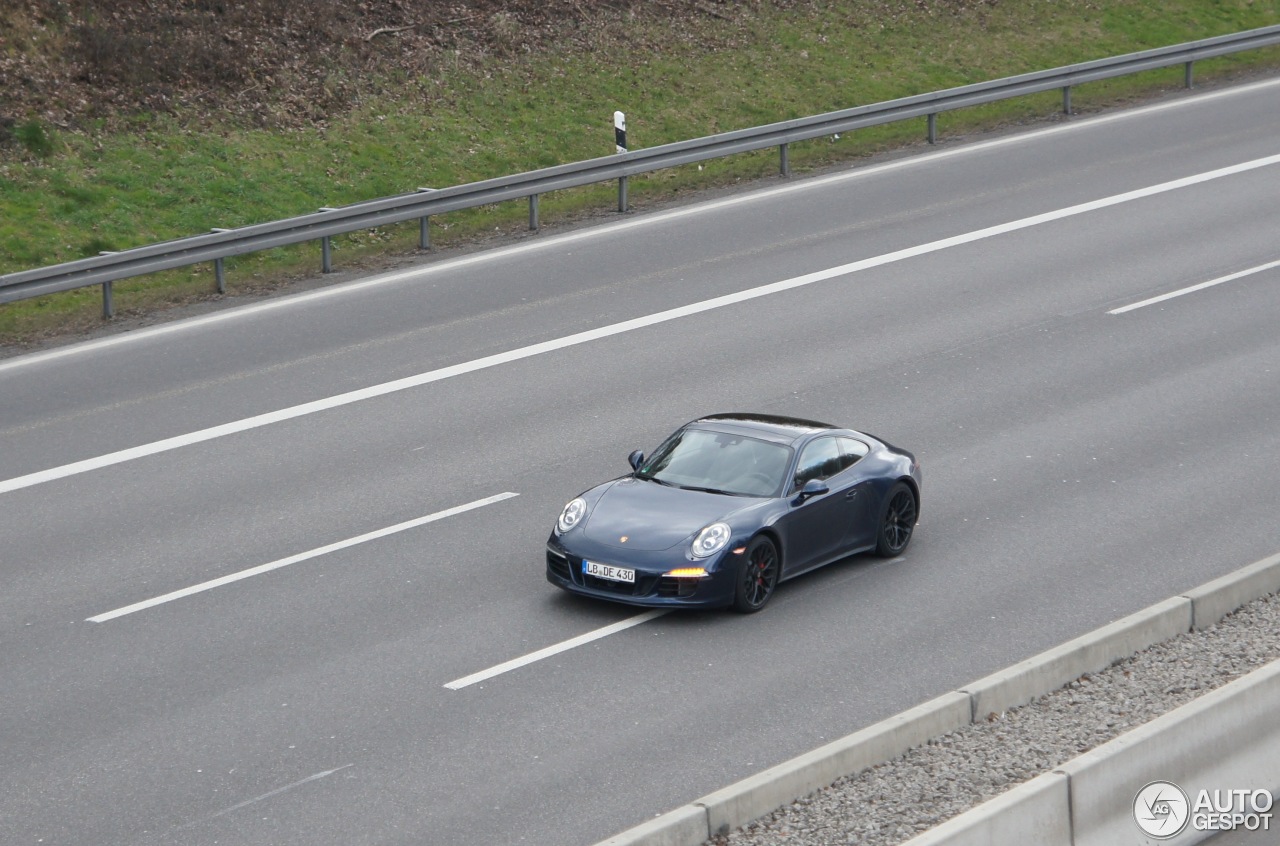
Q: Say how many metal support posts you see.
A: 10